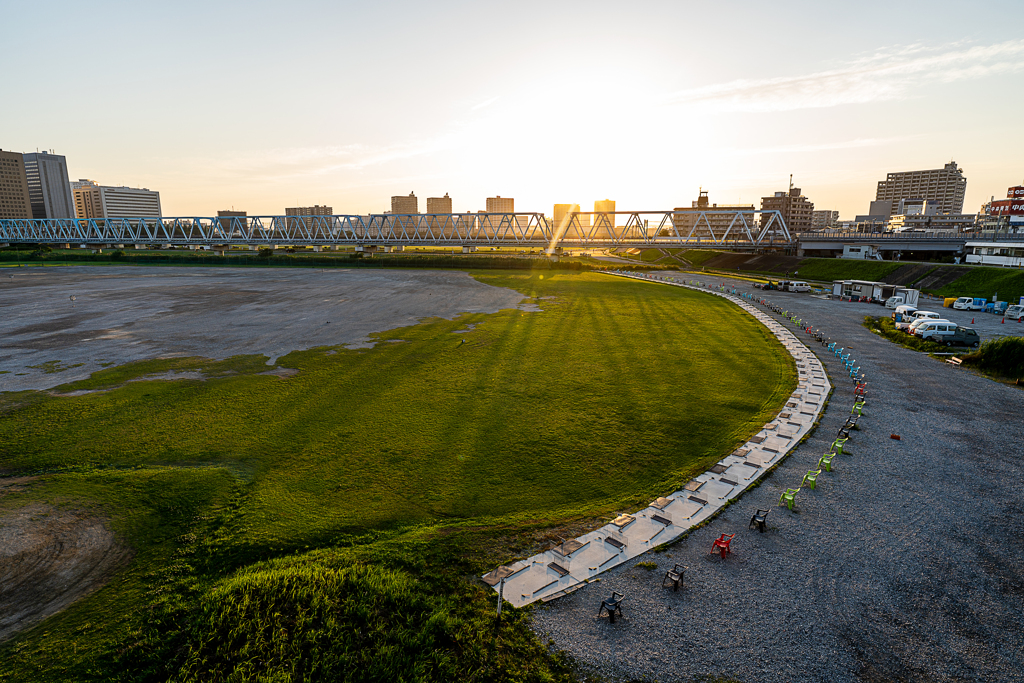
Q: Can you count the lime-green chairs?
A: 14